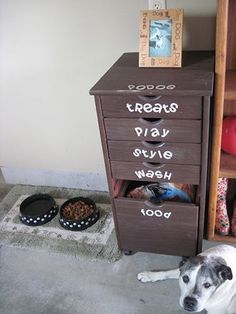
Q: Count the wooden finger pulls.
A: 5